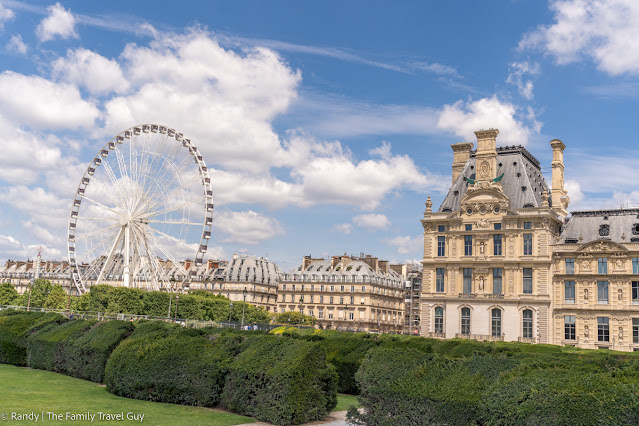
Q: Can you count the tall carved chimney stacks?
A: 3